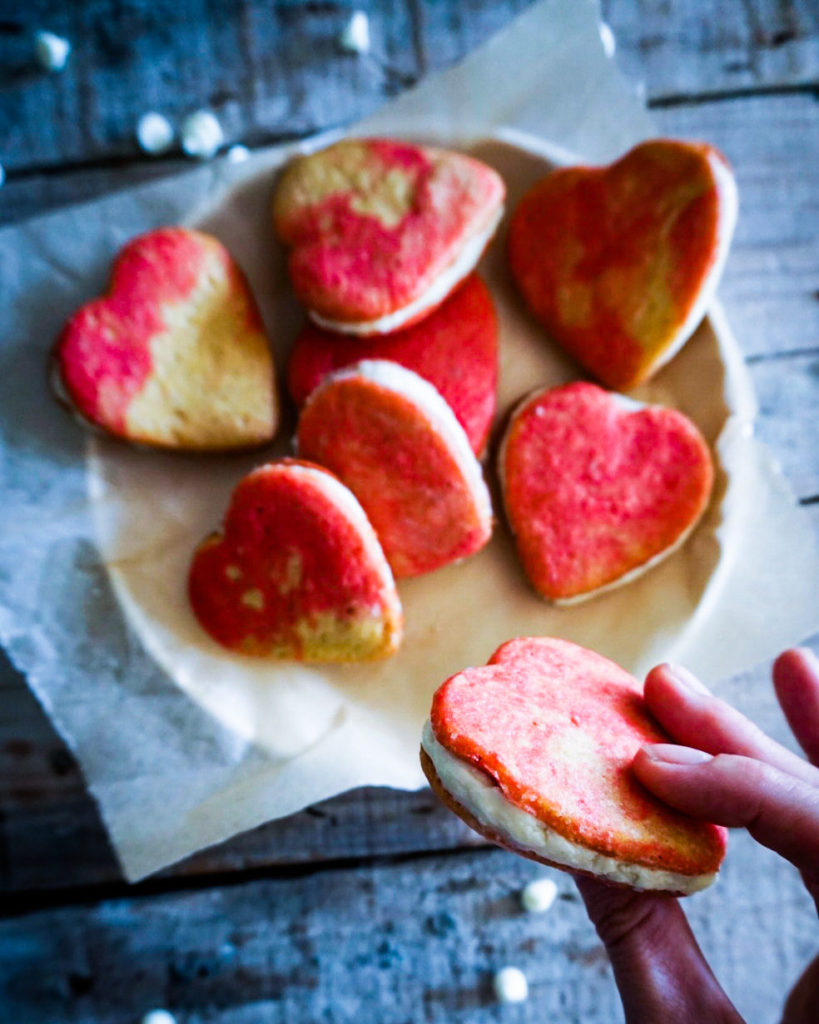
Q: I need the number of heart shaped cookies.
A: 8